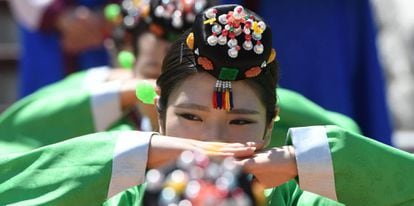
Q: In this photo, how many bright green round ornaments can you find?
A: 3